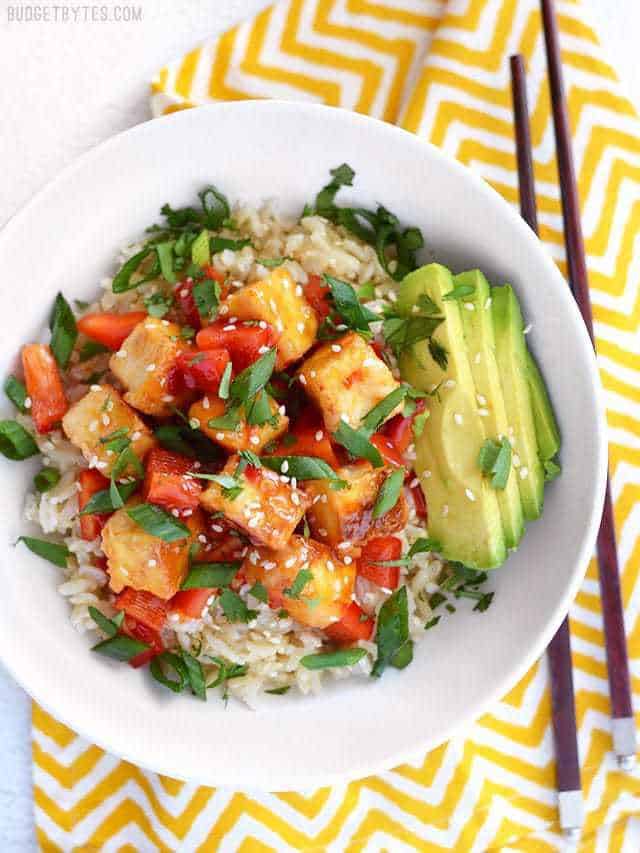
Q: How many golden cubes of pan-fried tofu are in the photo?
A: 9